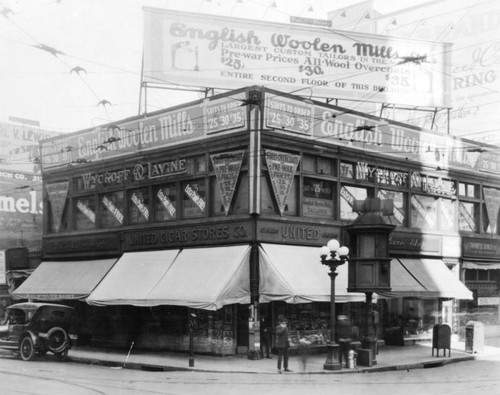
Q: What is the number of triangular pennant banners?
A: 4